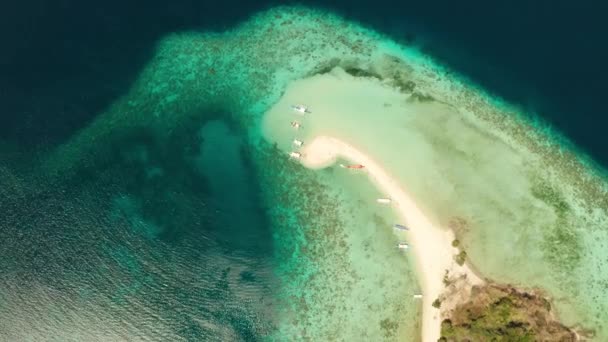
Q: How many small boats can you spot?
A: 9